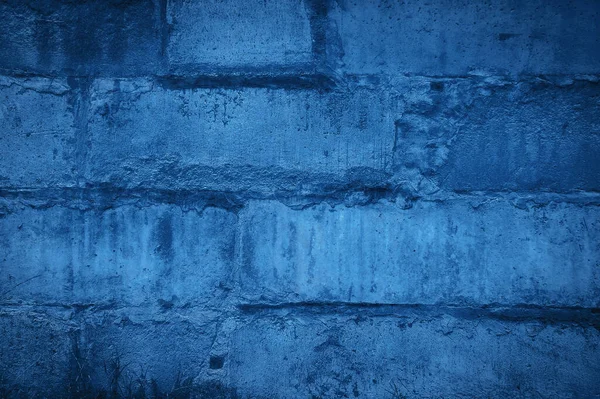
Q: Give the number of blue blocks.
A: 11